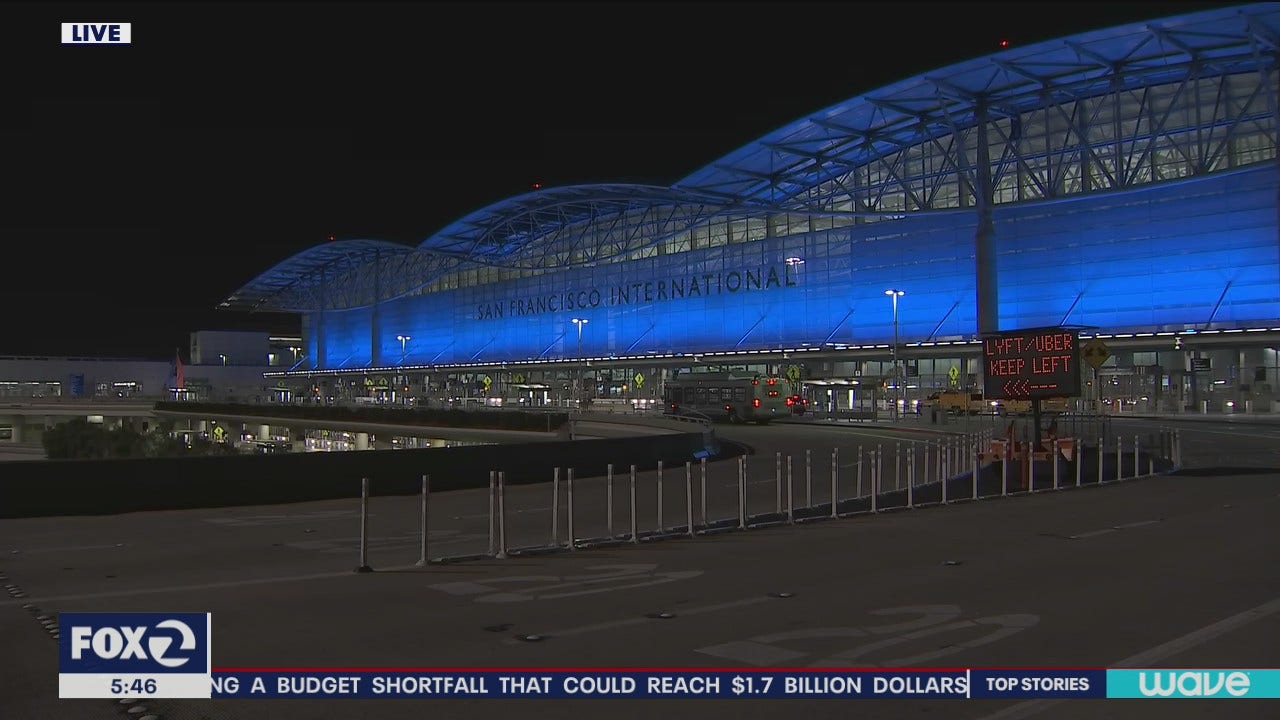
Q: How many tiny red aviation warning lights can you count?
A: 3